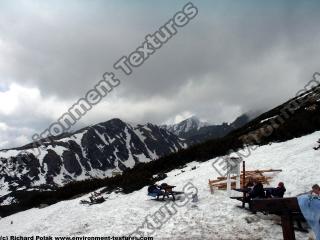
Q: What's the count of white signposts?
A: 1